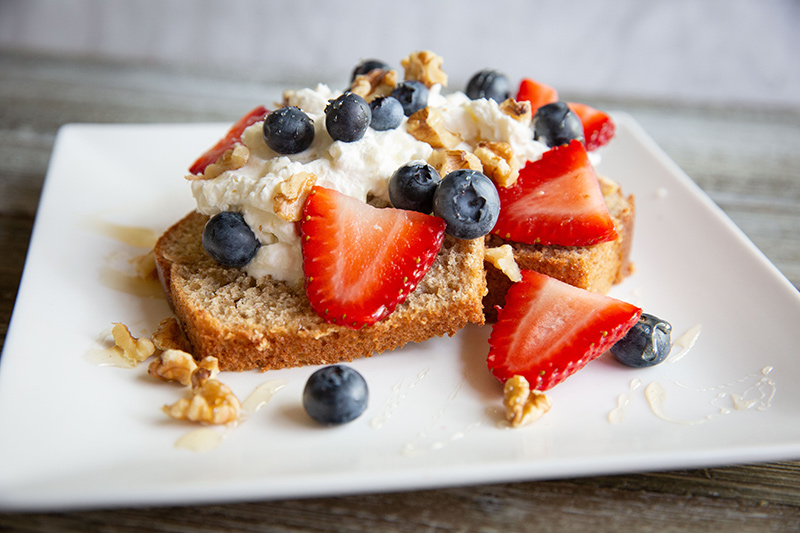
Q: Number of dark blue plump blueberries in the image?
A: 12